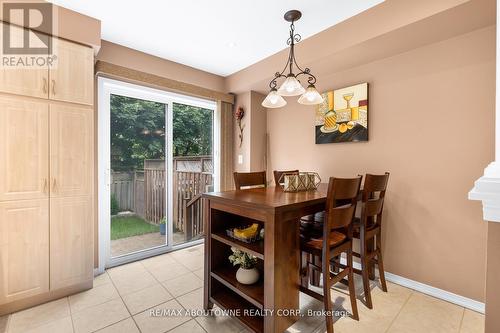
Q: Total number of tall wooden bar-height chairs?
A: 4